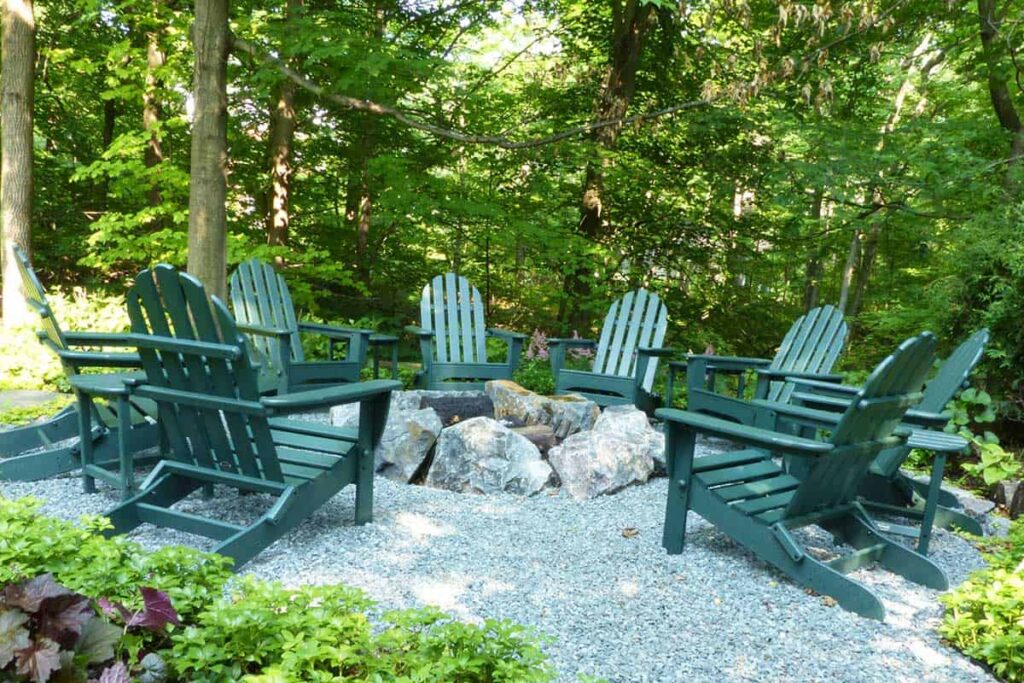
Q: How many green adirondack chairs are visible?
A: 8